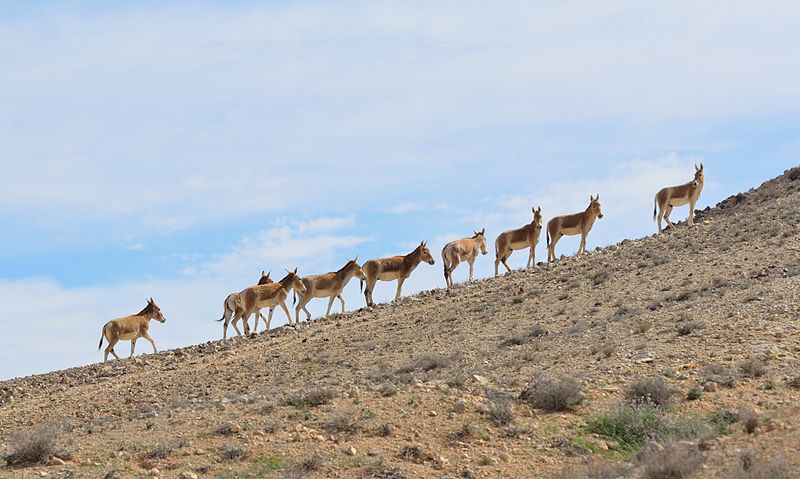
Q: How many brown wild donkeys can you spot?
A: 9